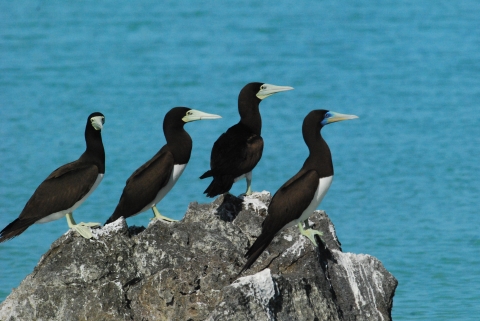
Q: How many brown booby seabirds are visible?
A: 4